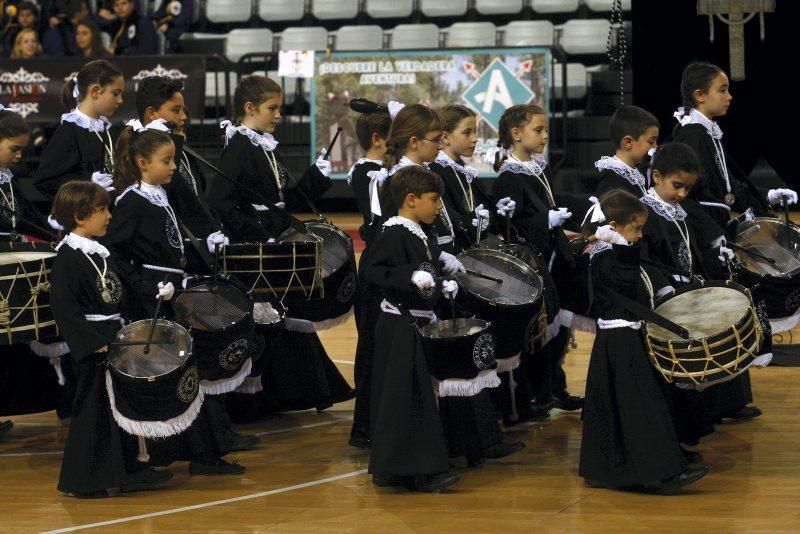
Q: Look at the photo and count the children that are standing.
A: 15